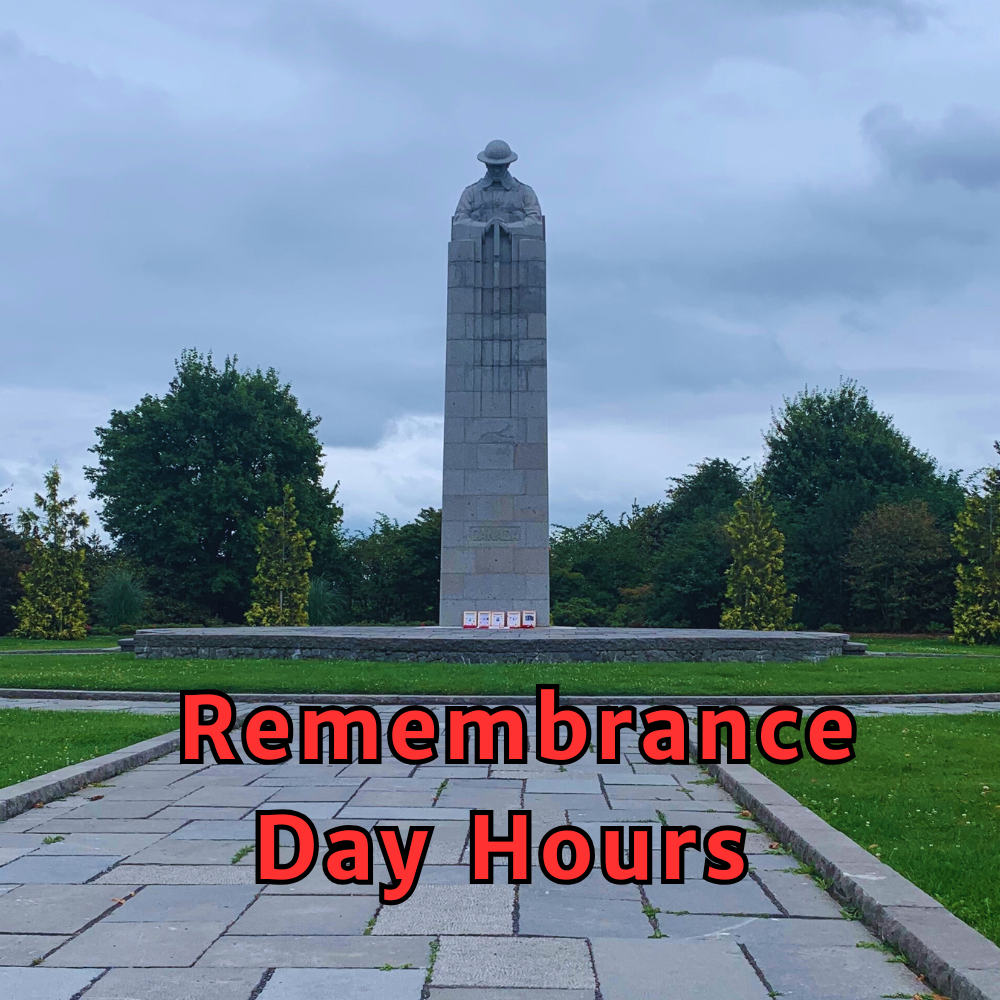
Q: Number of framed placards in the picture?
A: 5